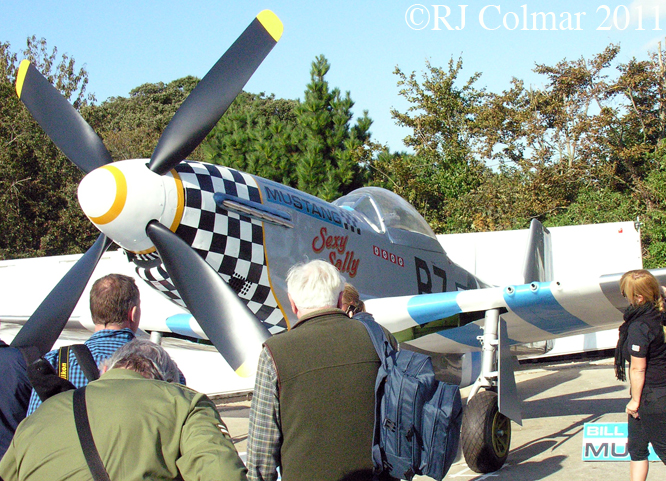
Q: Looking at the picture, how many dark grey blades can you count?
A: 4